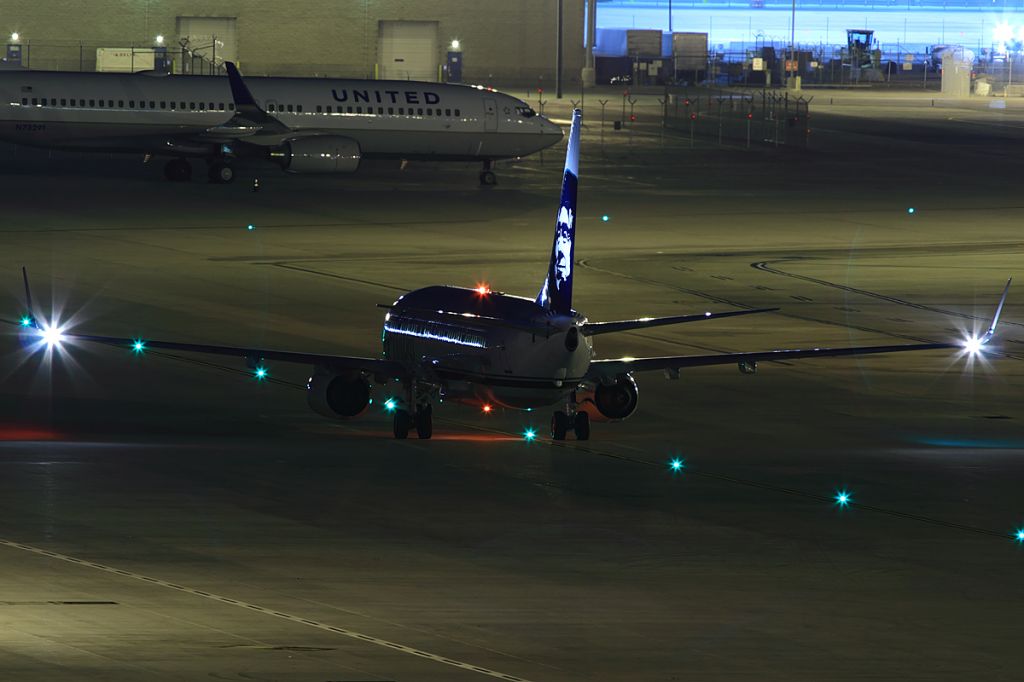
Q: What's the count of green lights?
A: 11